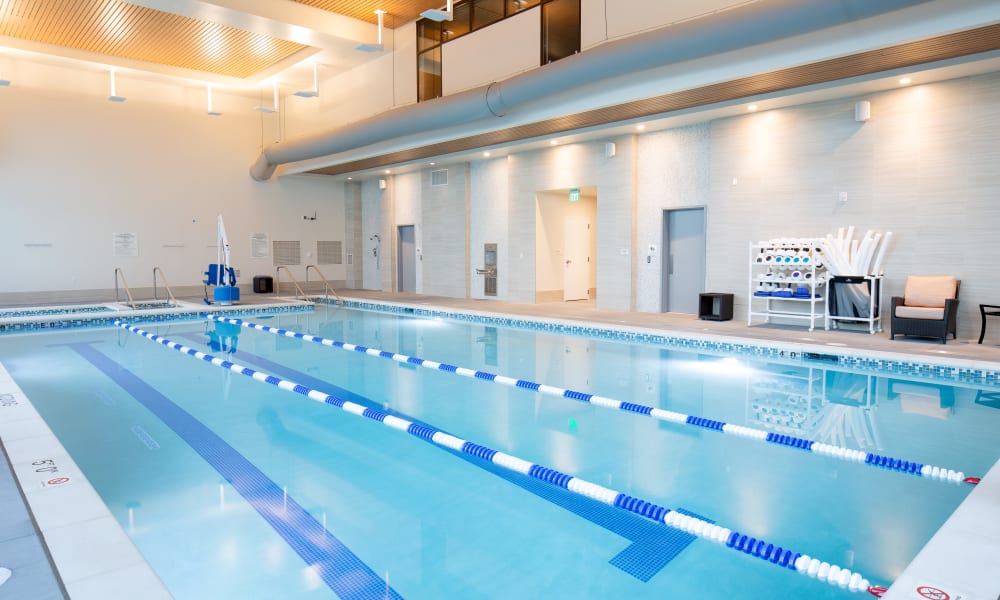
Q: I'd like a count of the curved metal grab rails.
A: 4